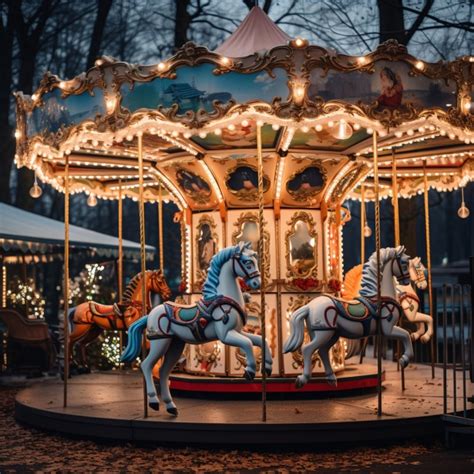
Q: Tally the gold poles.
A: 9